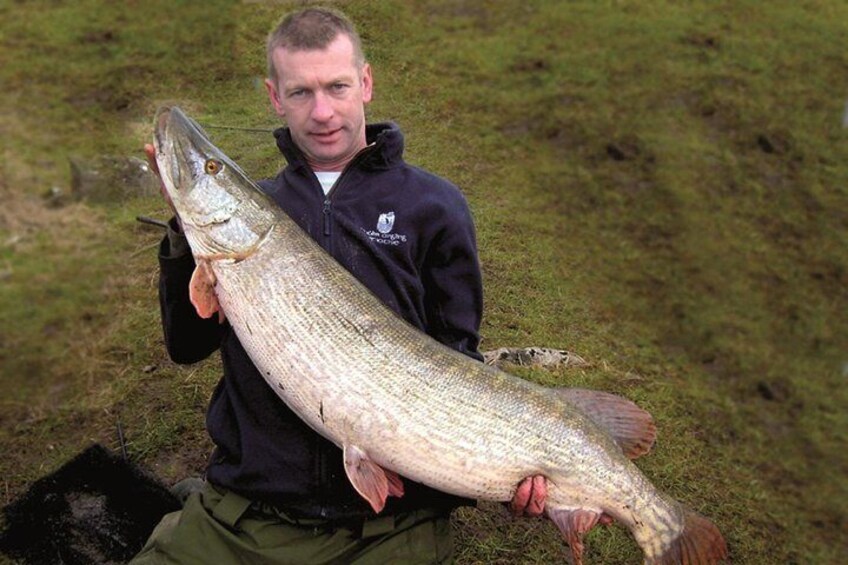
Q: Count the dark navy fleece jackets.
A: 1